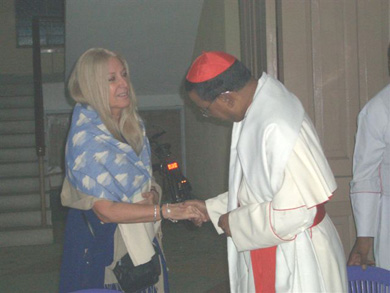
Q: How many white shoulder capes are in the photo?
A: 1